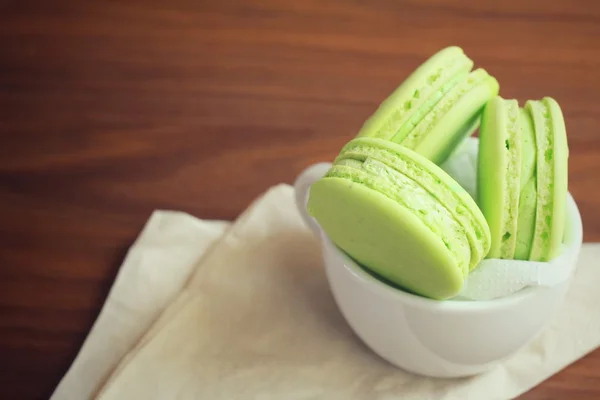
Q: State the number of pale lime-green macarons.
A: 3